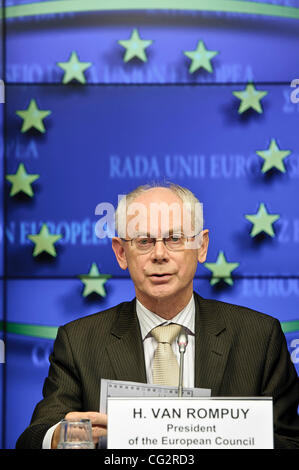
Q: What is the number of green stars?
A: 11